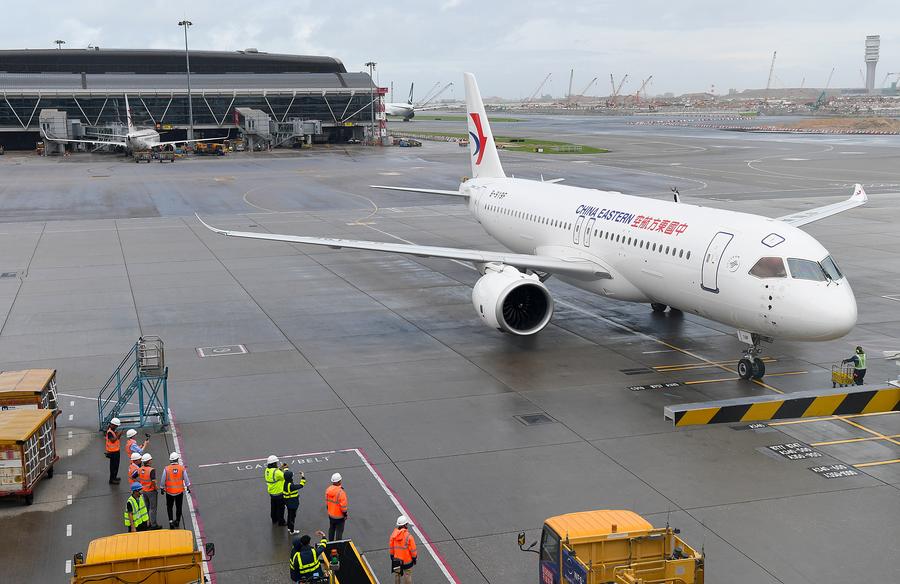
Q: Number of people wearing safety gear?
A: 13